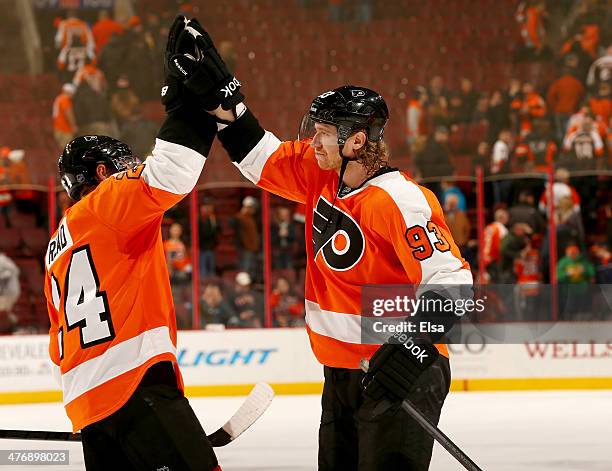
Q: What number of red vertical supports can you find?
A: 5